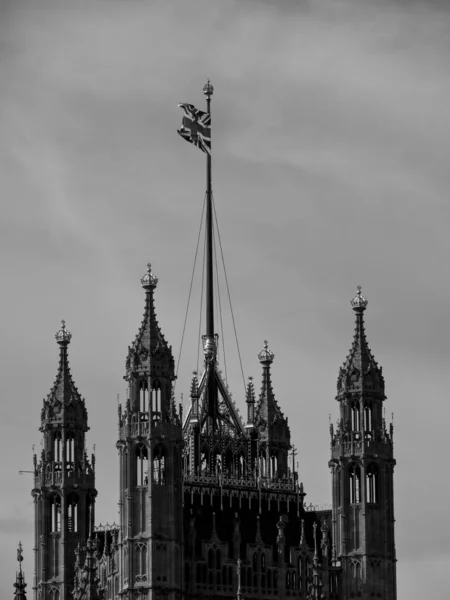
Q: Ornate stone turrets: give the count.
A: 4